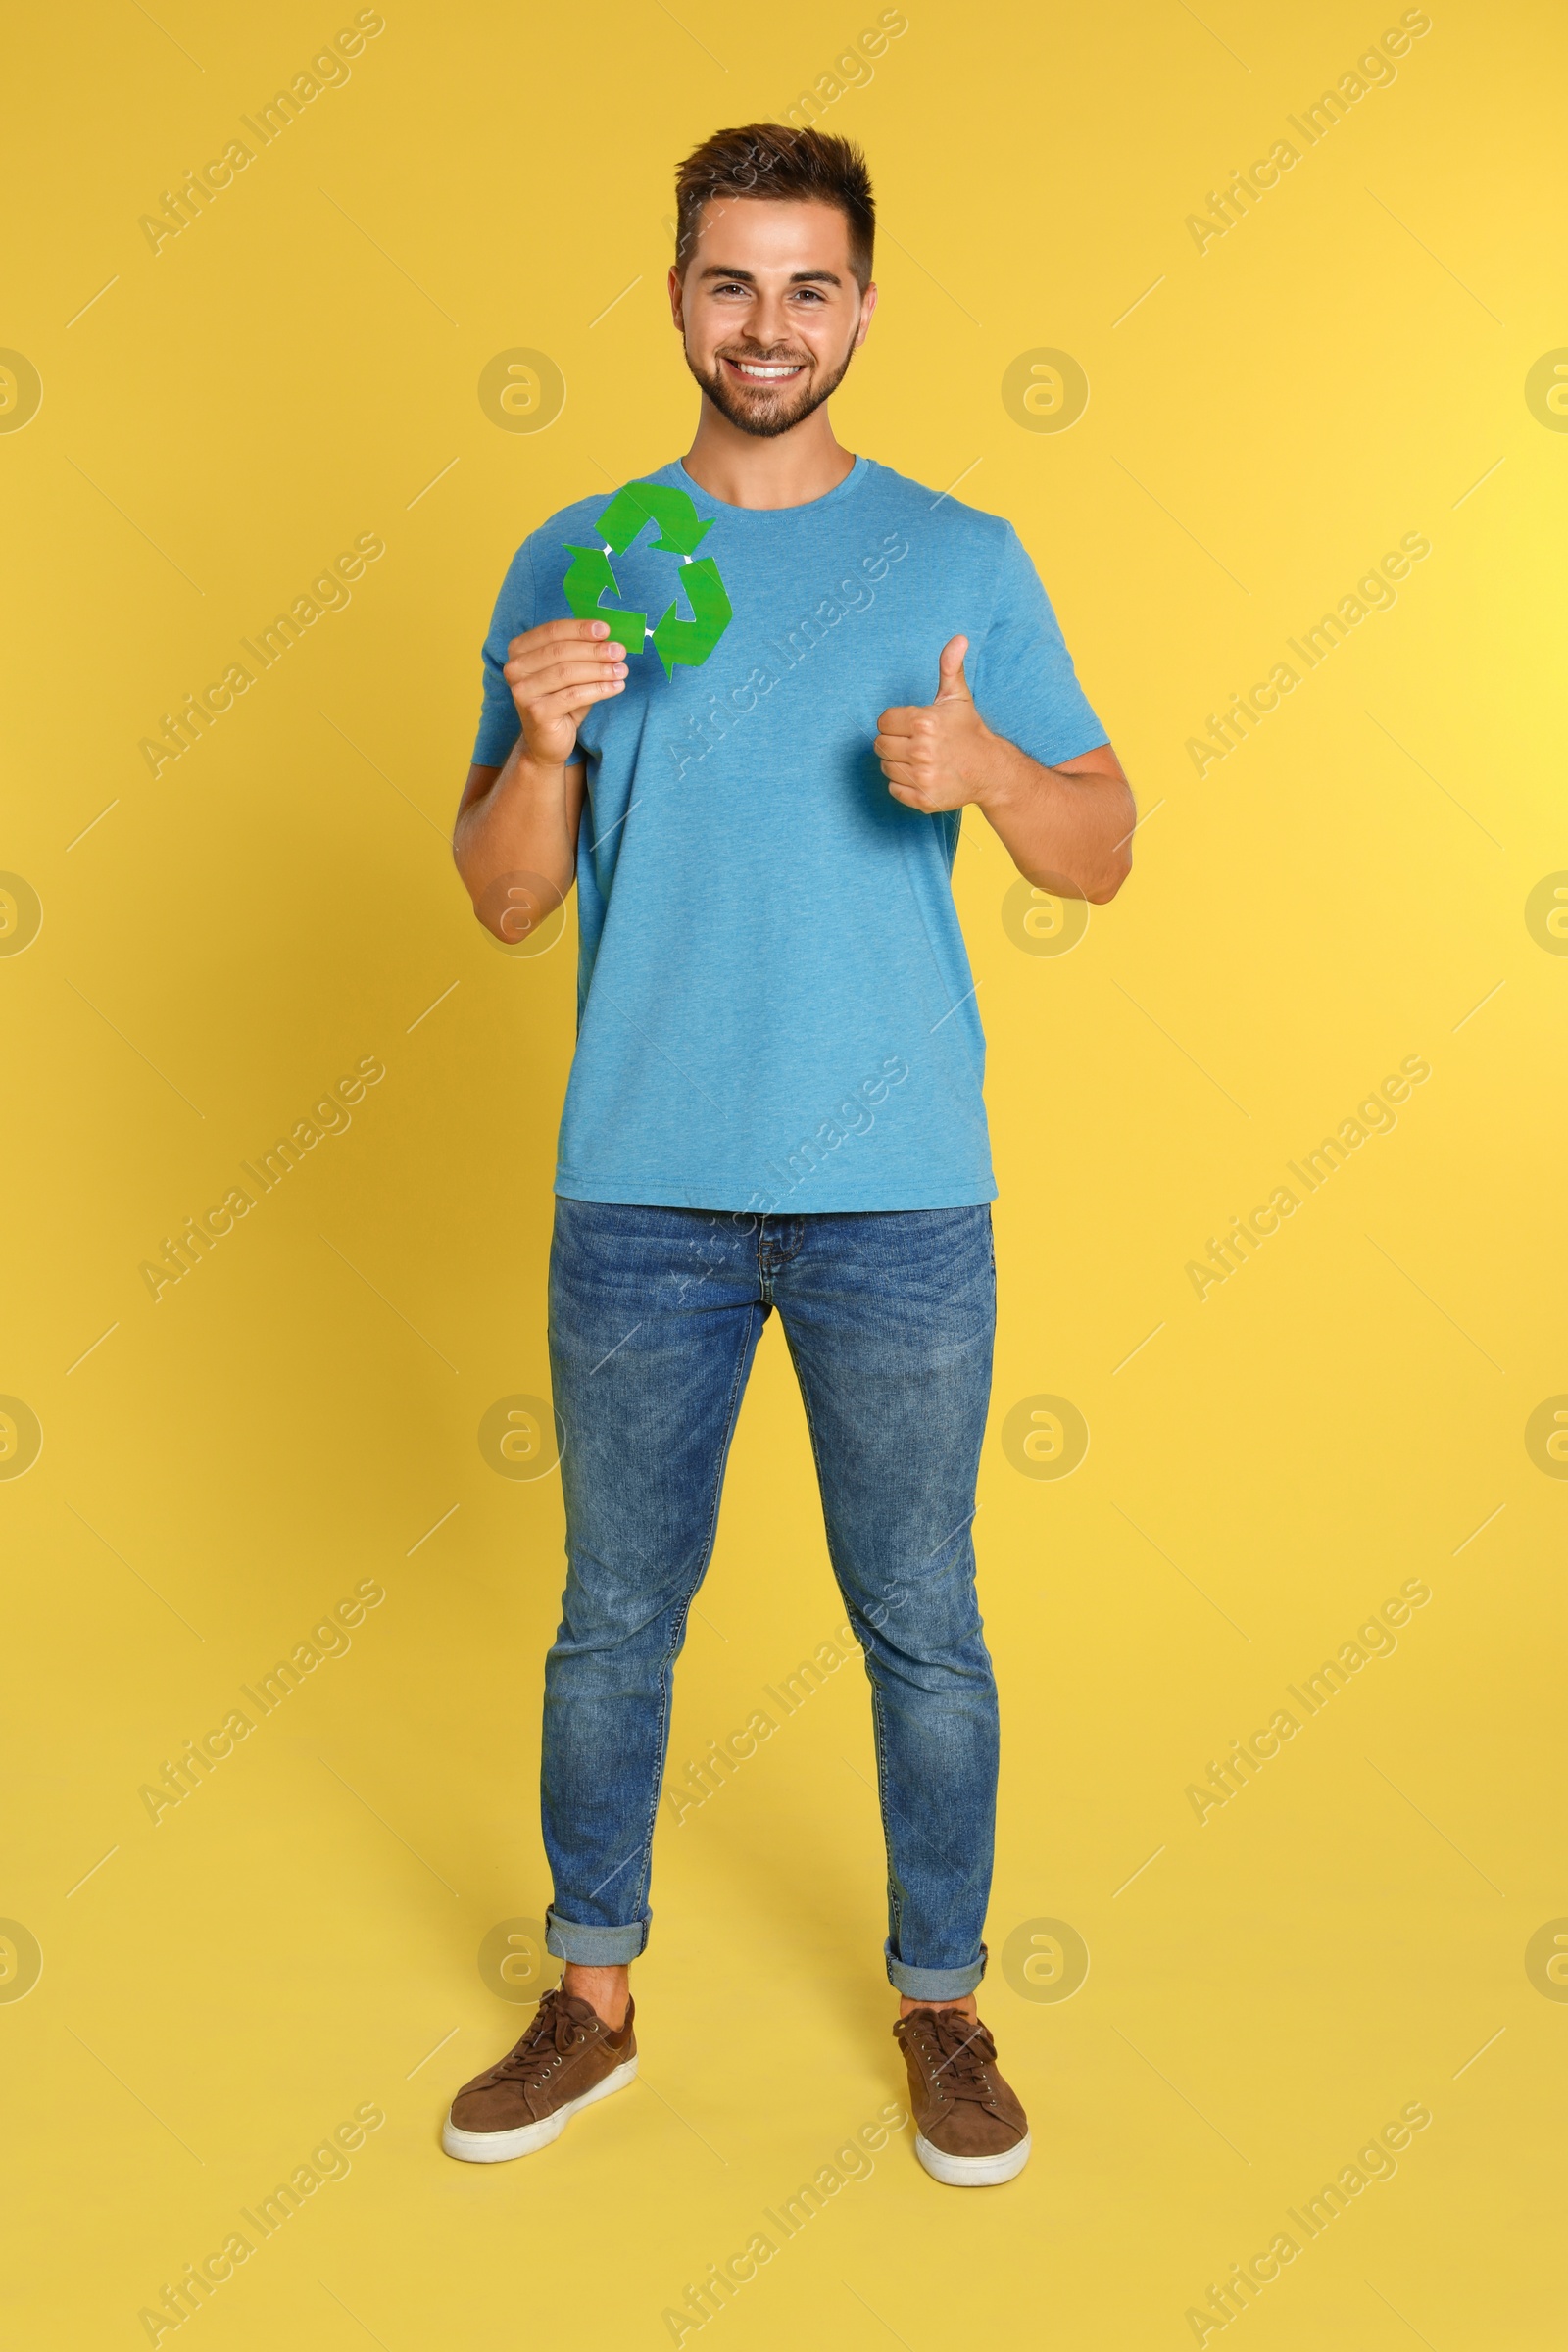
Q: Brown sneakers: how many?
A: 2